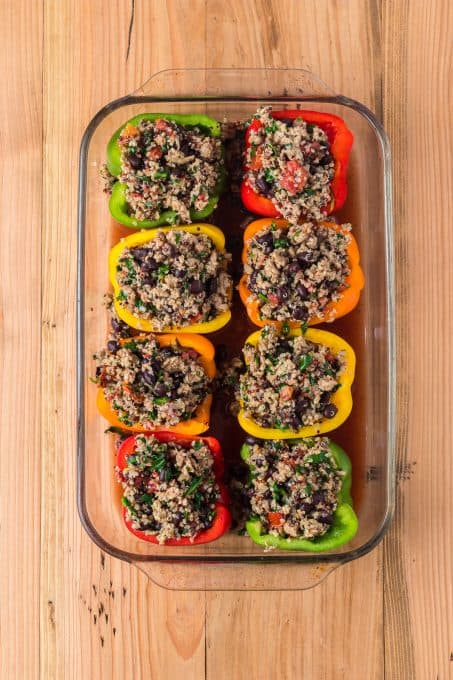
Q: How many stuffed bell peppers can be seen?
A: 8